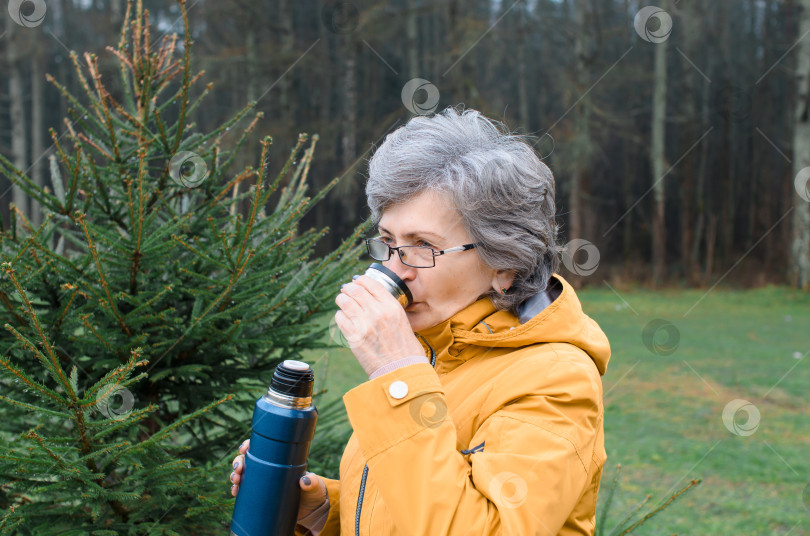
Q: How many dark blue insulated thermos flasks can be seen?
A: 1